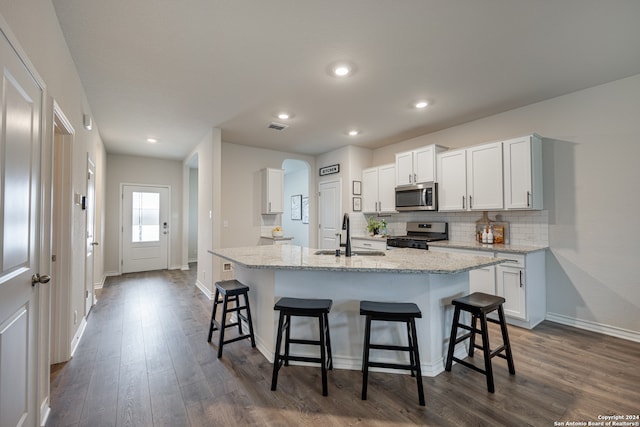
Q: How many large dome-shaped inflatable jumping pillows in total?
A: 0